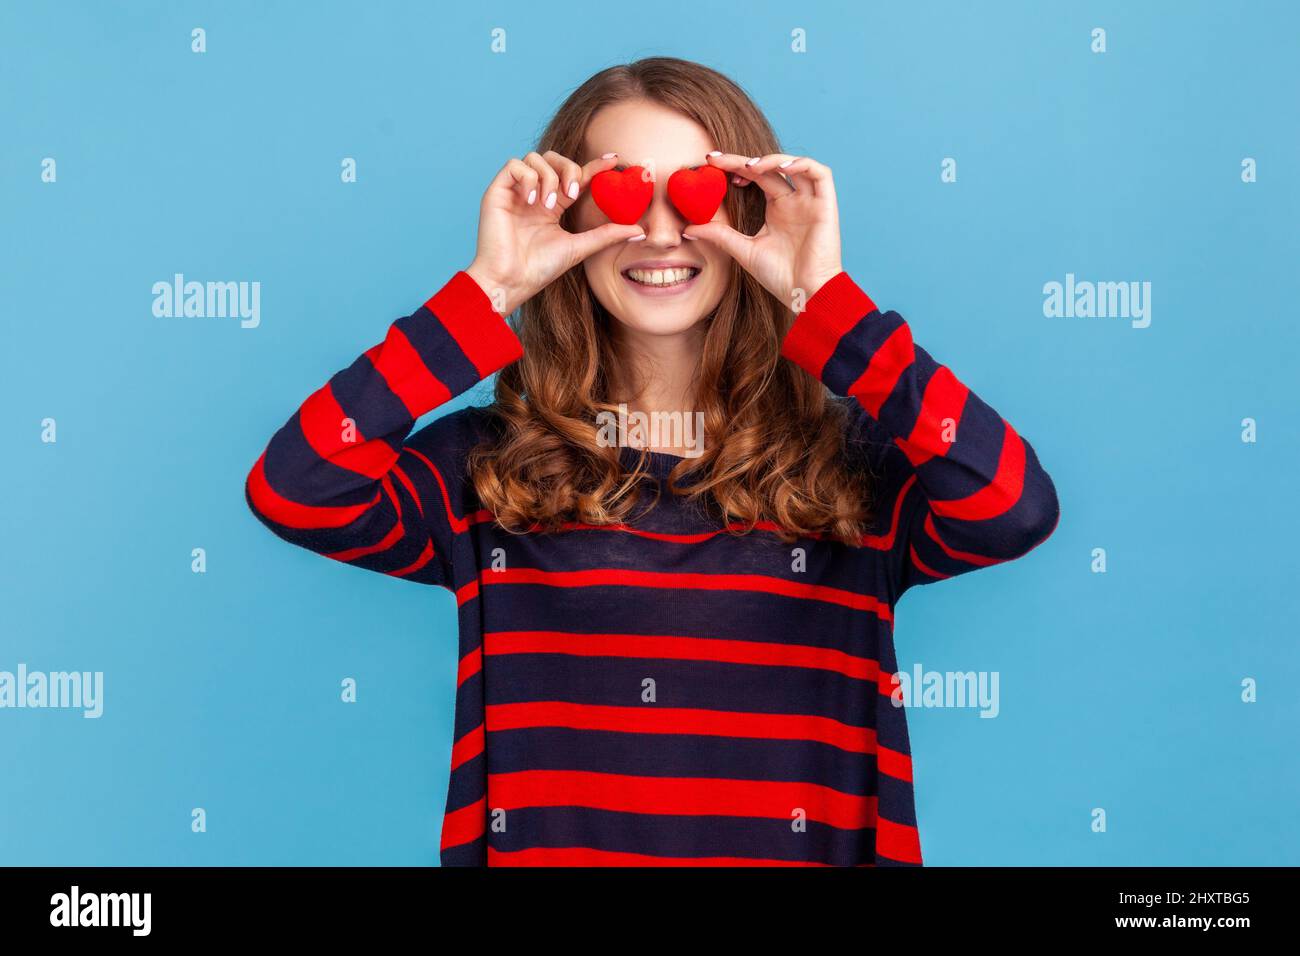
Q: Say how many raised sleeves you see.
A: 2